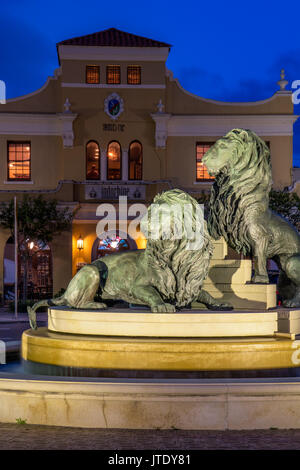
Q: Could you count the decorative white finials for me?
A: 3